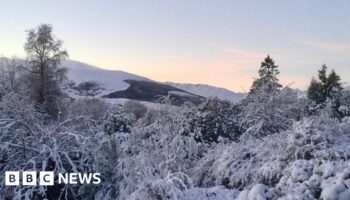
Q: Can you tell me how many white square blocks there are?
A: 3